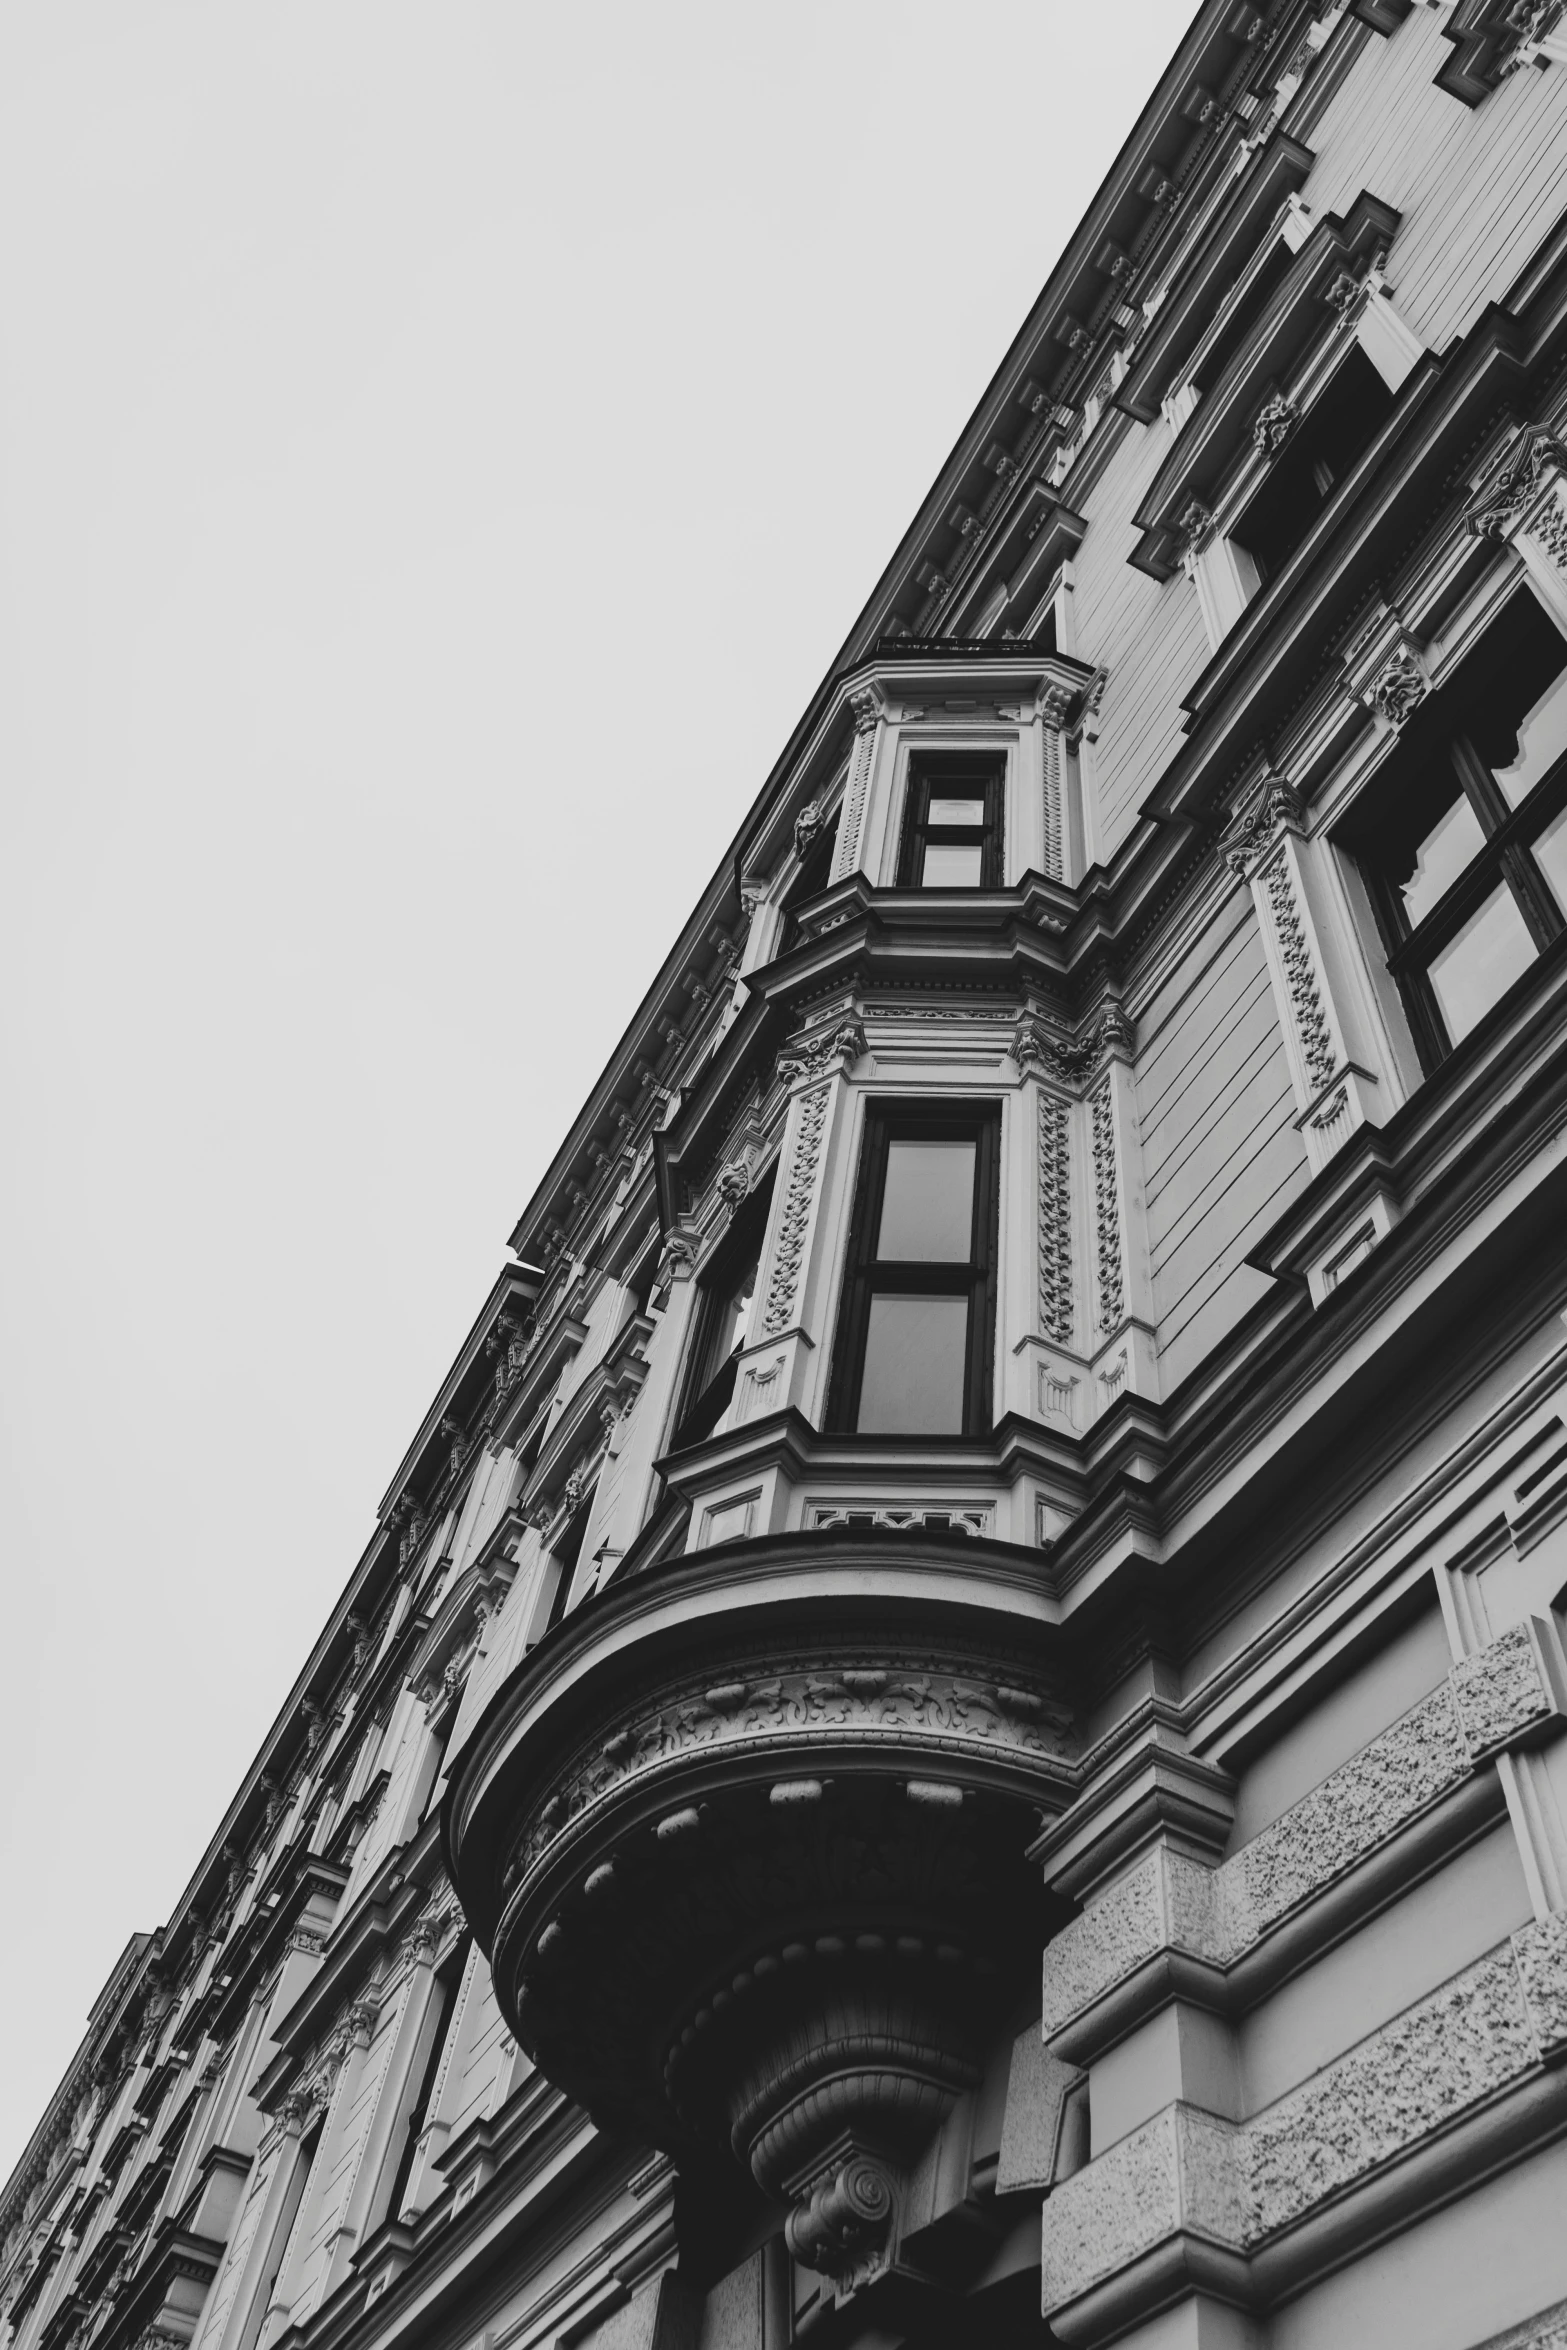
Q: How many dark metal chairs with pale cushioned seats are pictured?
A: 0